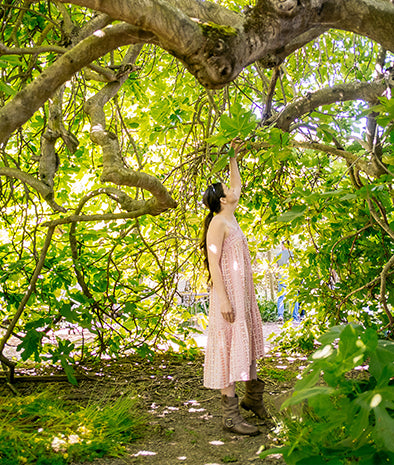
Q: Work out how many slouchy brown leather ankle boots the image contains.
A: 2